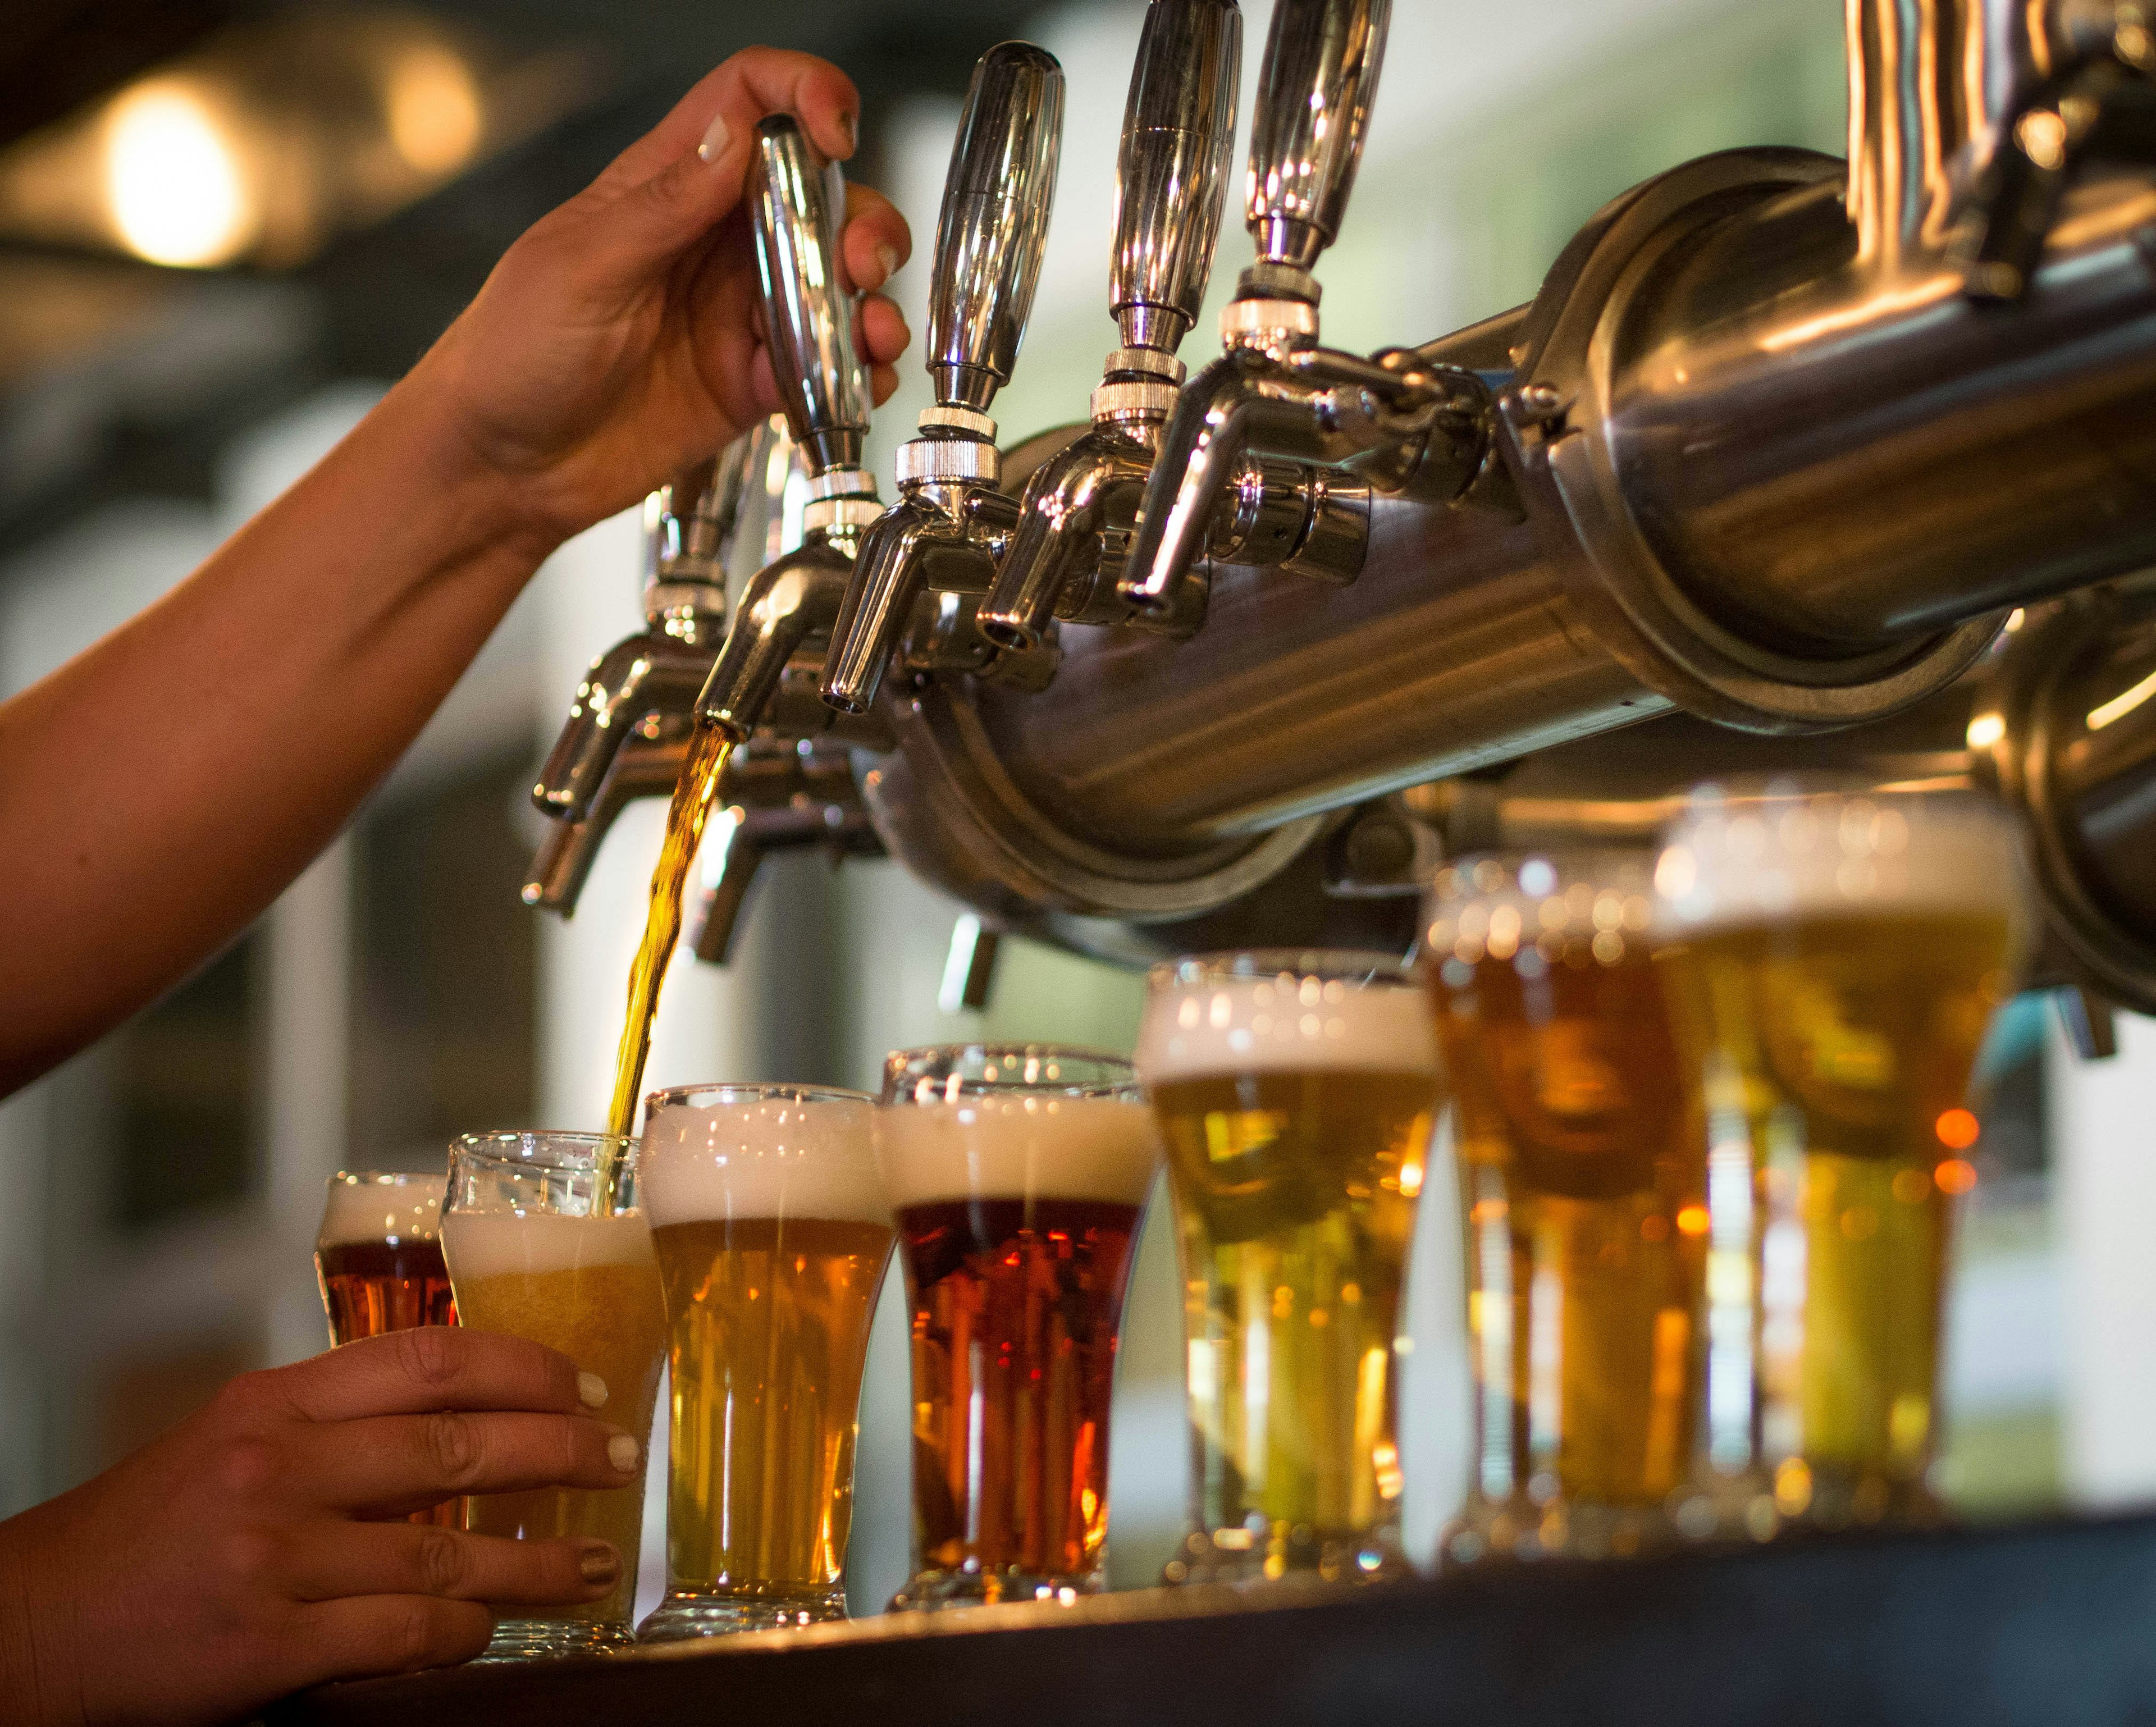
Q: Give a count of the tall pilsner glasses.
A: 7